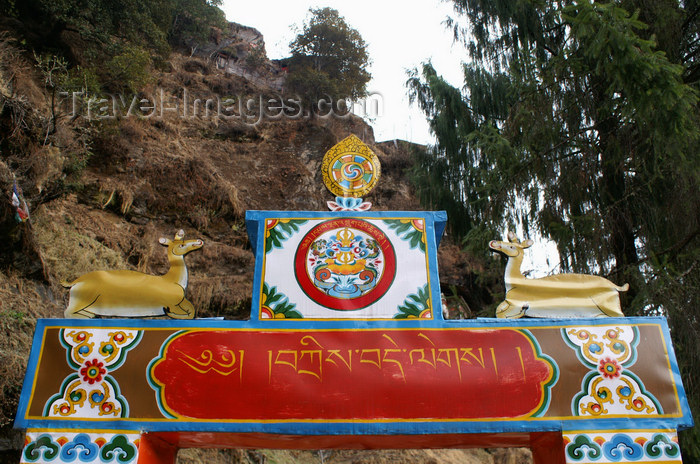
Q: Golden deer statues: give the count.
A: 2